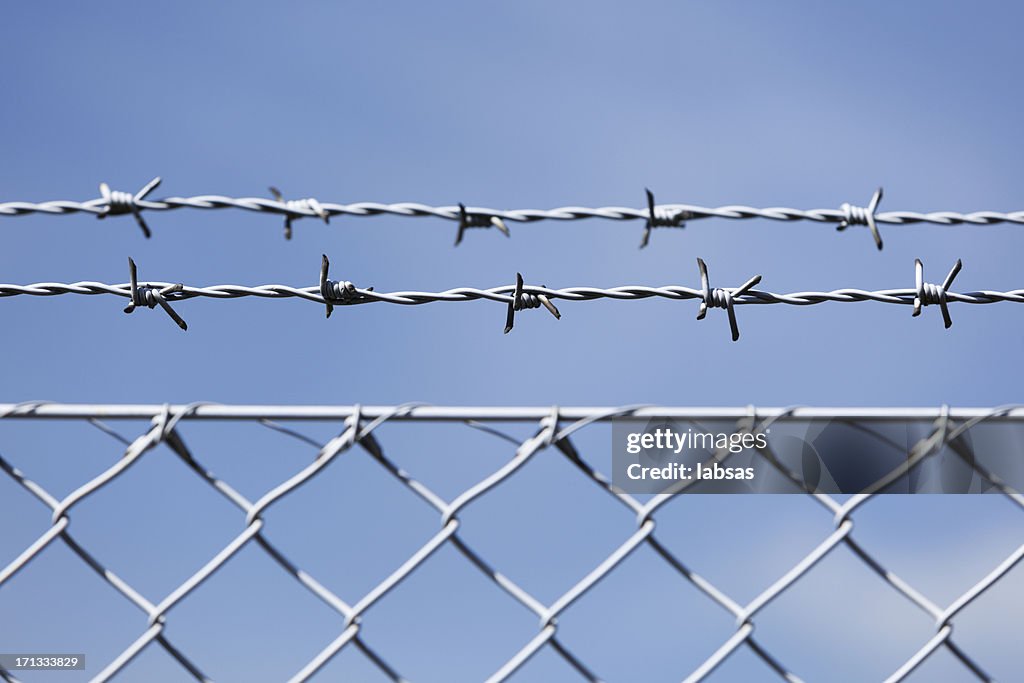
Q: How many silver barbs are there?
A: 10